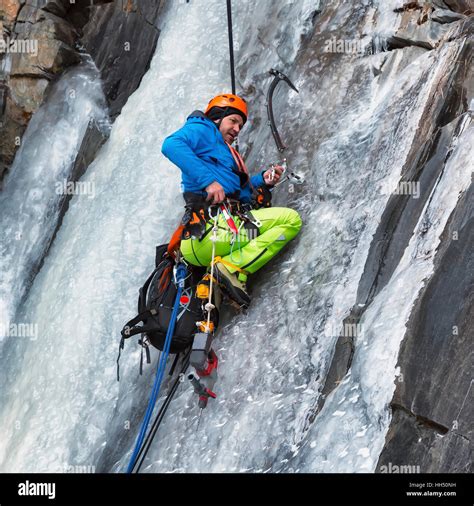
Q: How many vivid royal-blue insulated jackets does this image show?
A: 1